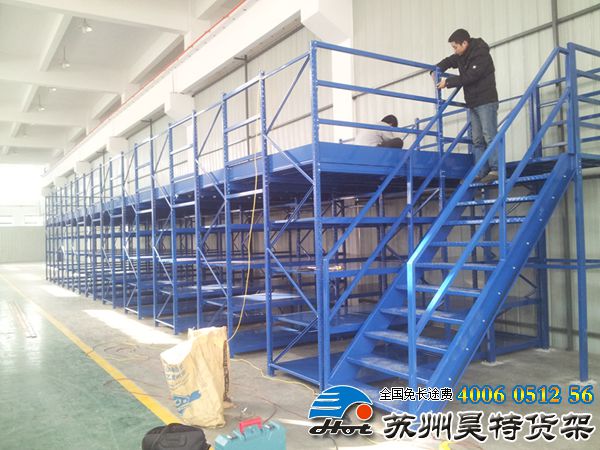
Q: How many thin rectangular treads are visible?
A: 10